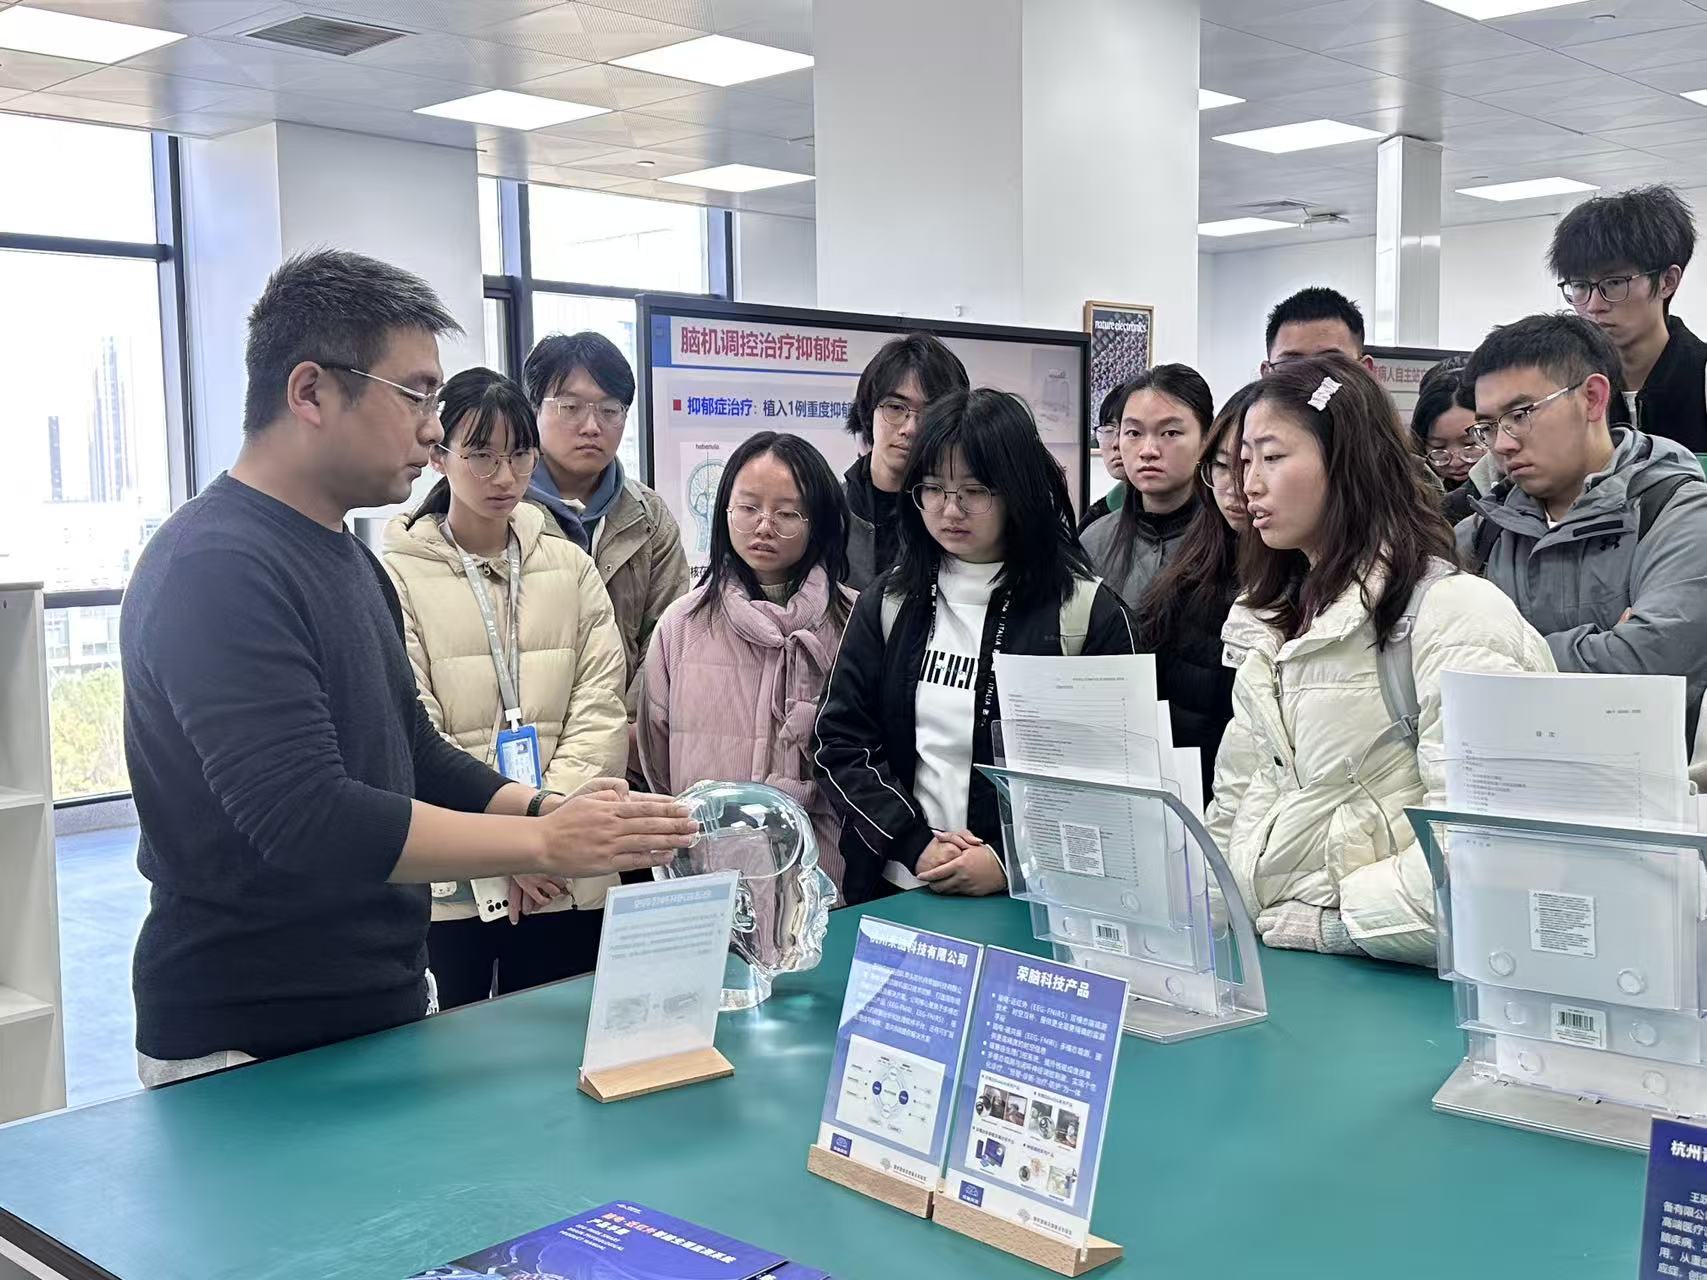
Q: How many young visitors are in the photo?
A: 13